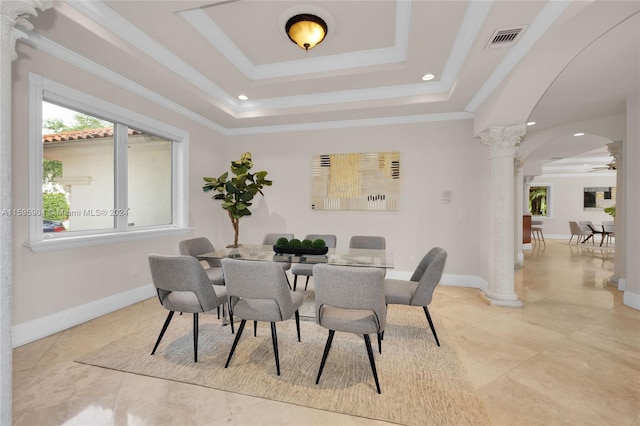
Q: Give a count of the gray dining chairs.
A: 8